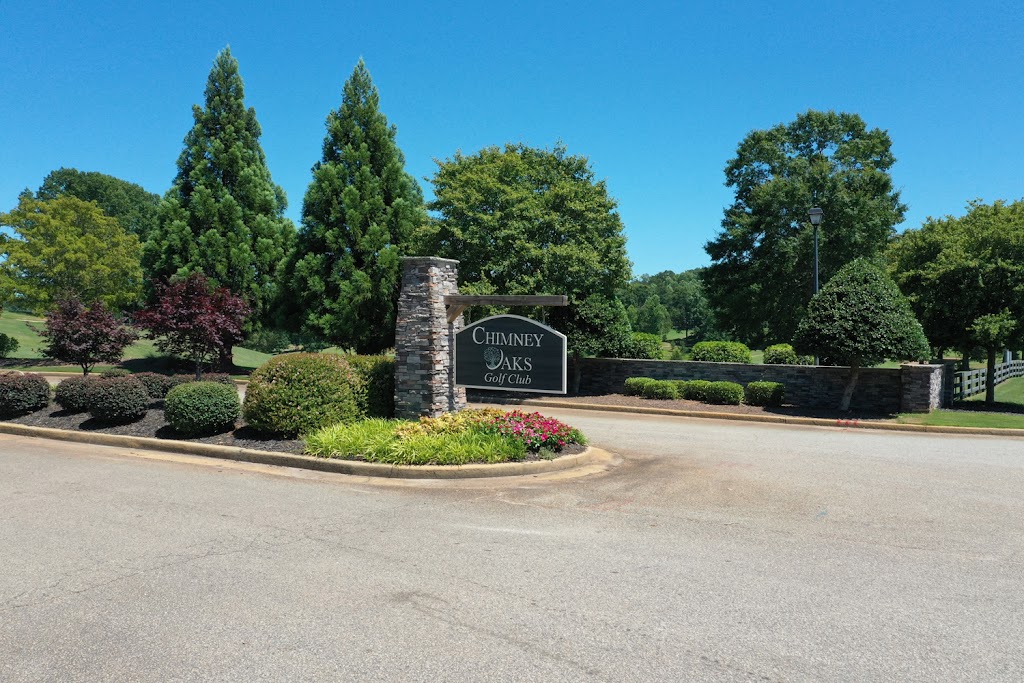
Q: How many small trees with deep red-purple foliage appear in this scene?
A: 2